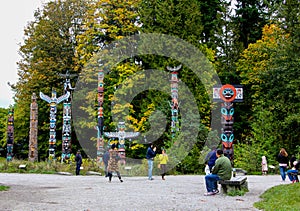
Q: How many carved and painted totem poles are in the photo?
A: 8